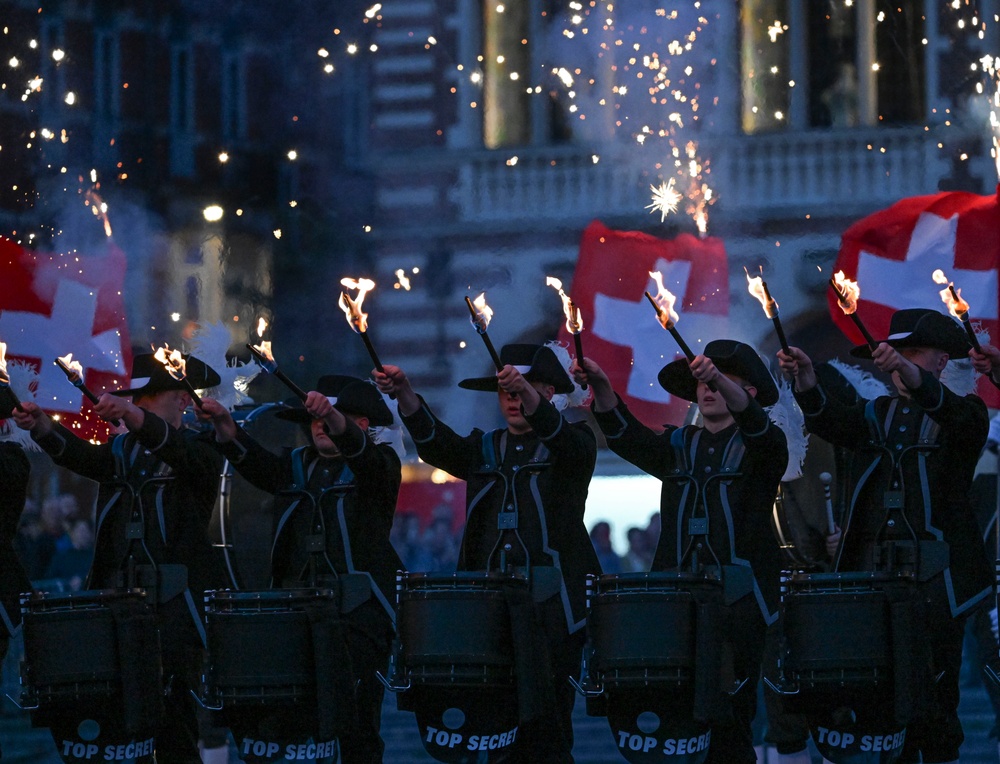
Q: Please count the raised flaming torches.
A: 11